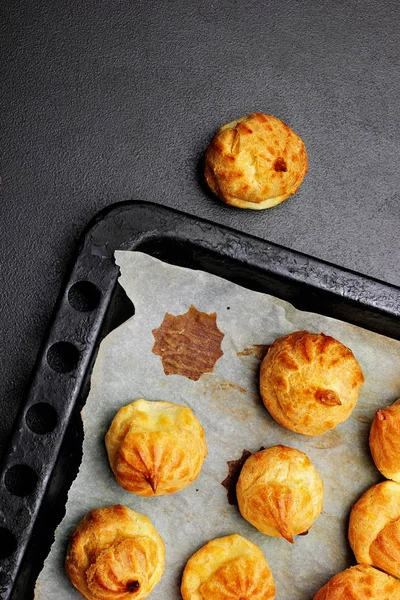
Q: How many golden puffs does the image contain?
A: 9